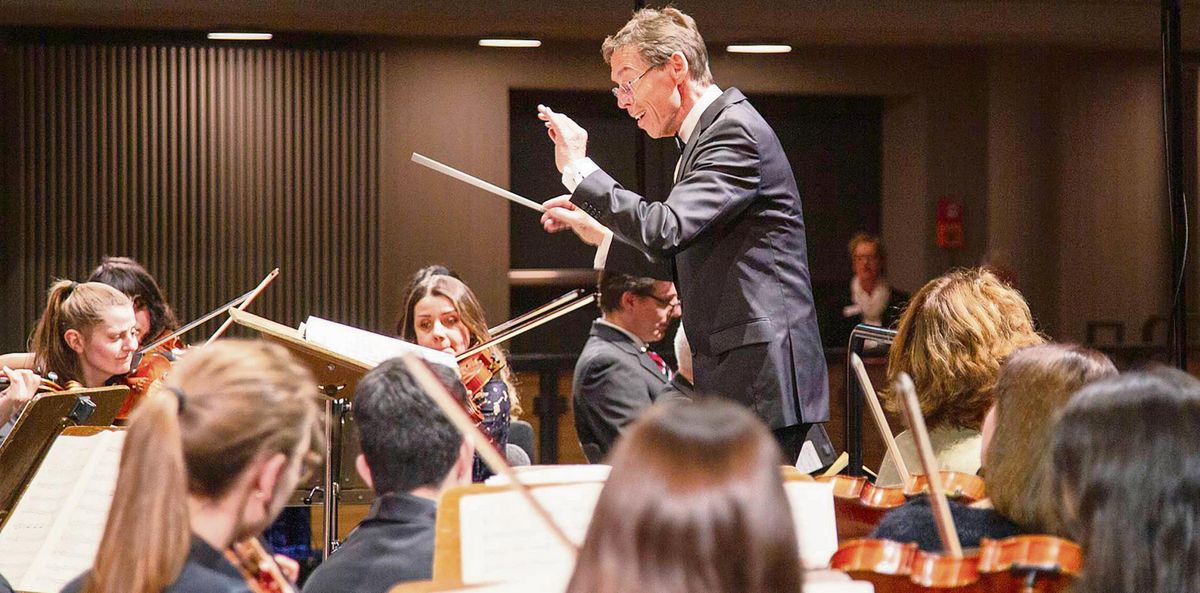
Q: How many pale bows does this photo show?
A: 7